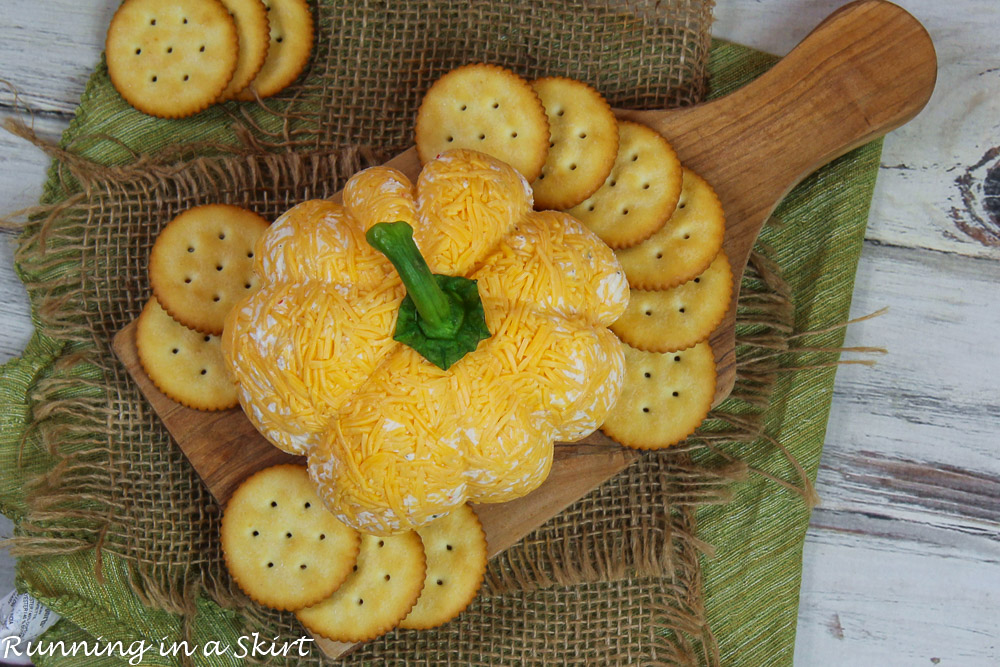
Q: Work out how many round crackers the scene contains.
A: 14